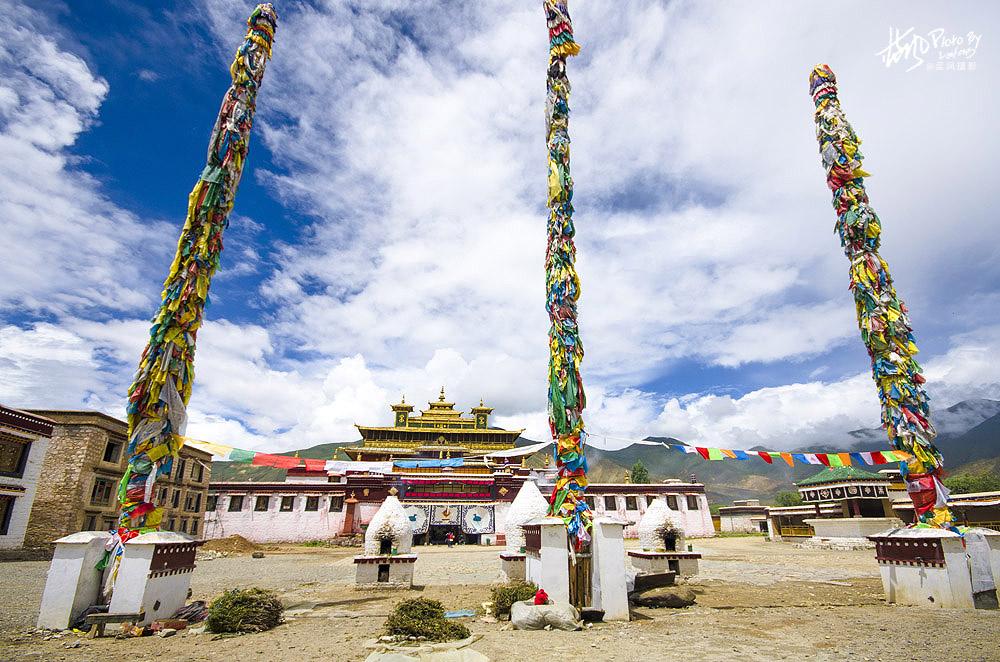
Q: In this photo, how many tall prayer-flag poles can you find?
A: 3